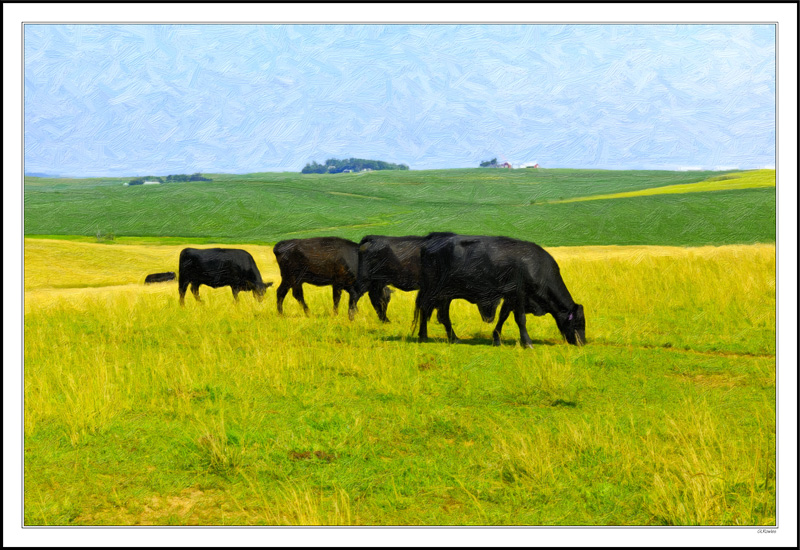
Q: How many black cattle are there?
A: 5